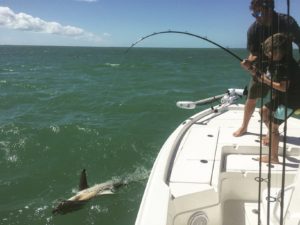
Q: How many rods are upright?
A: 3